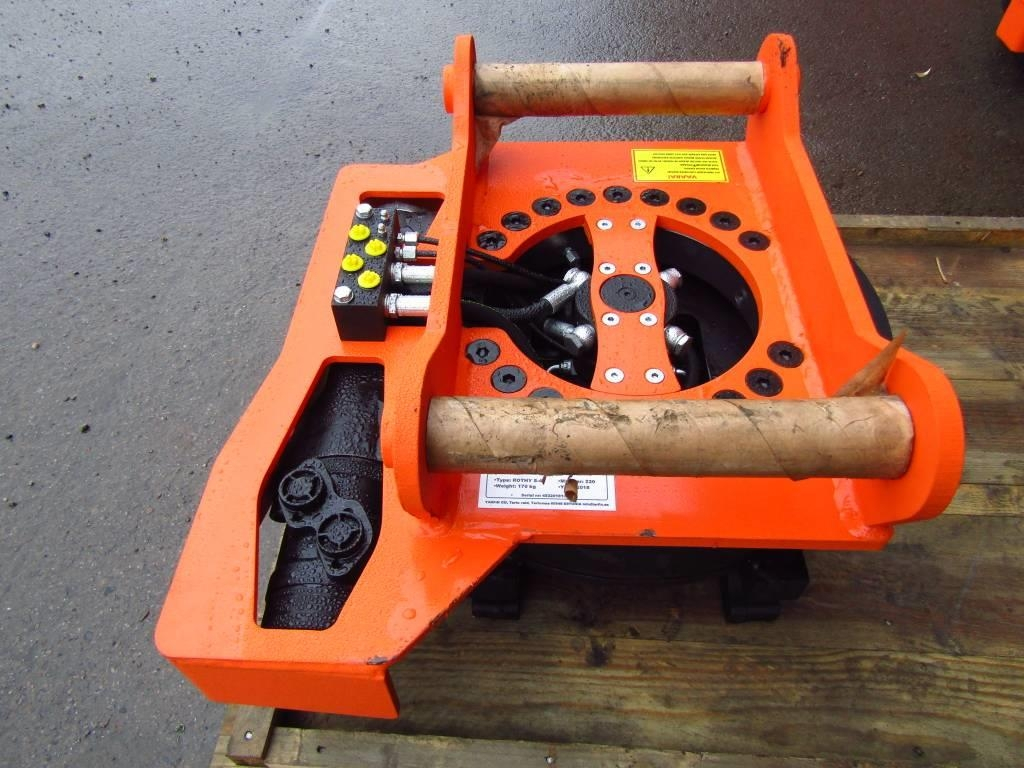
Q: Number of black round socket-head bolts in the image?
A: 15